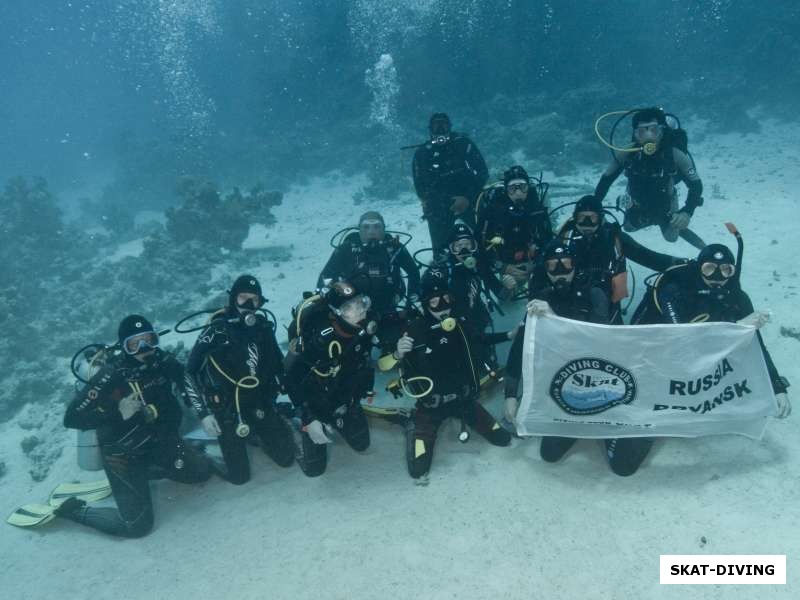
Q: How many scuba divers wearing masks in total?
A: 12